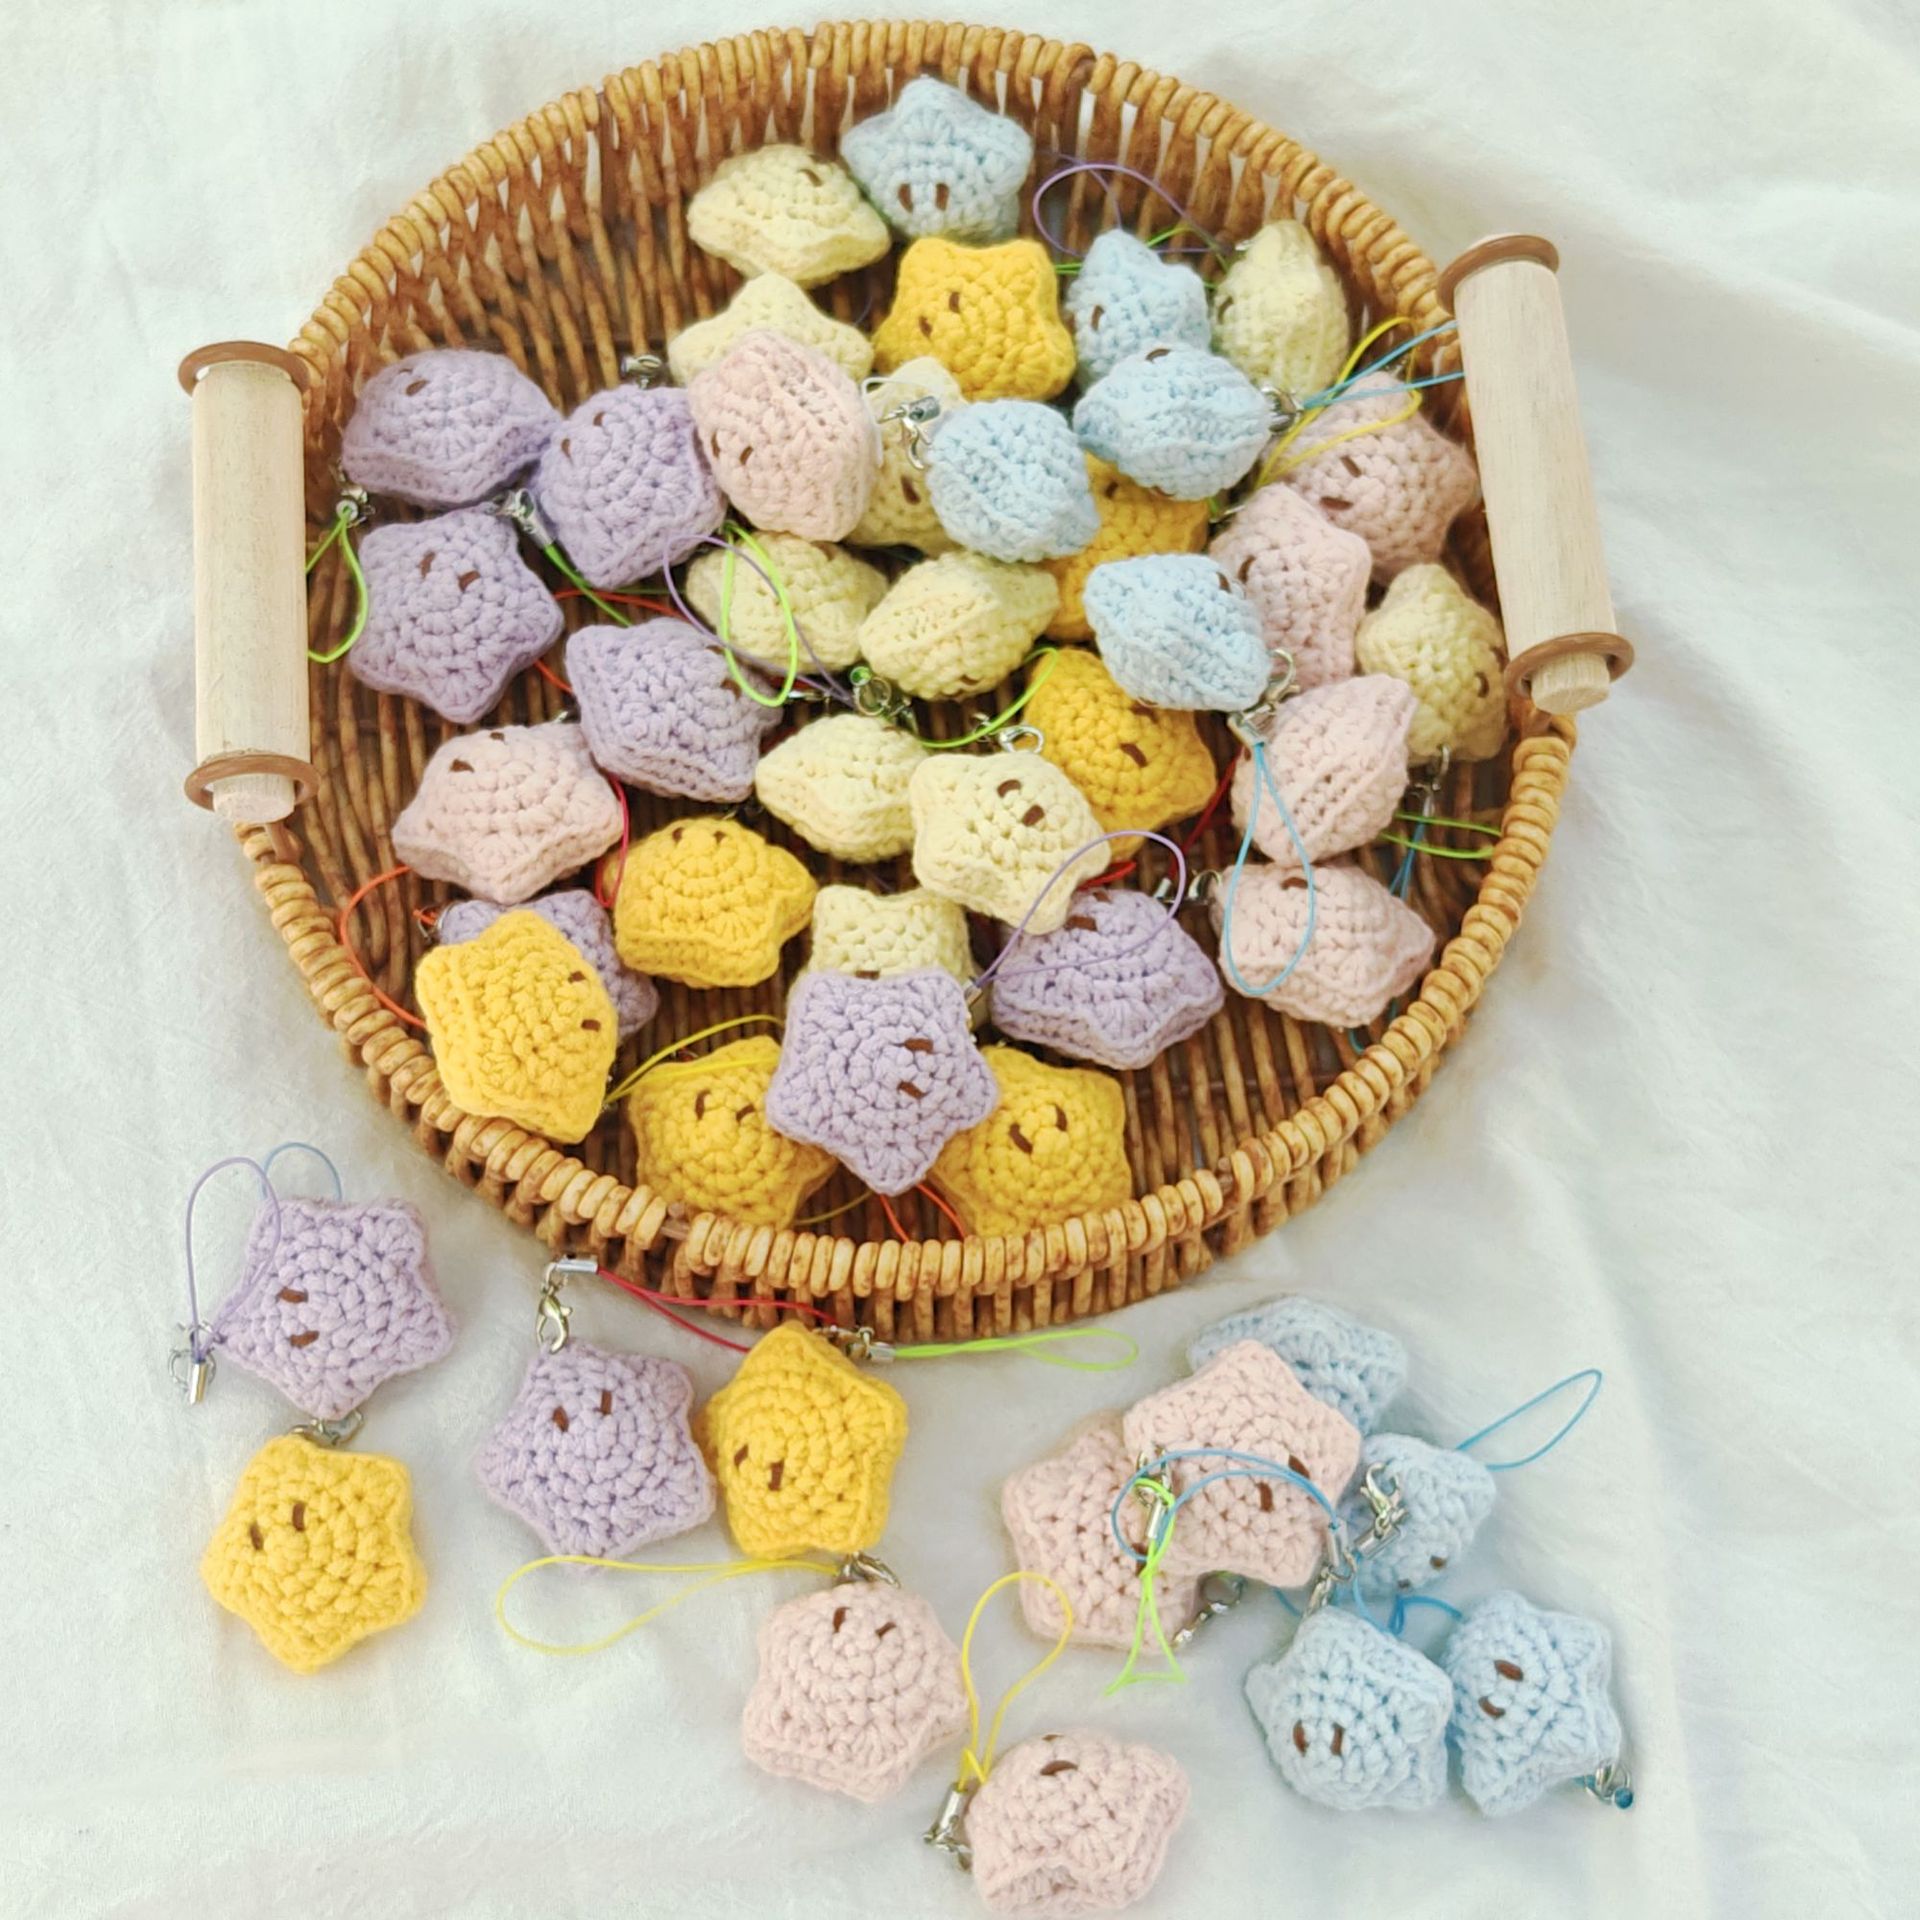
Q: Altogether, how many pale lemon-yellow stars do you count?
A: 10